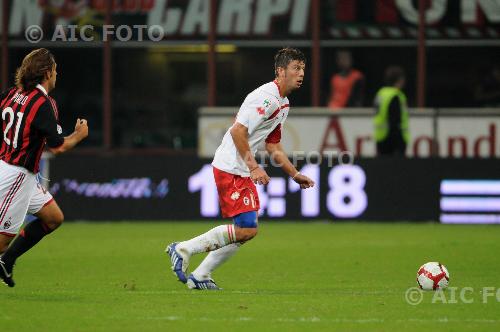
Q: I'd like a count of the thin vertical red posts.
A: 5